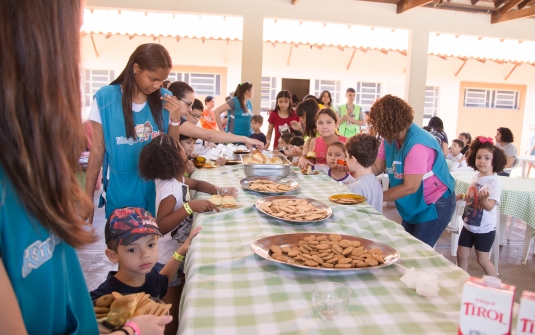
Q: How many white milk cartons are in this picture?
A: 2